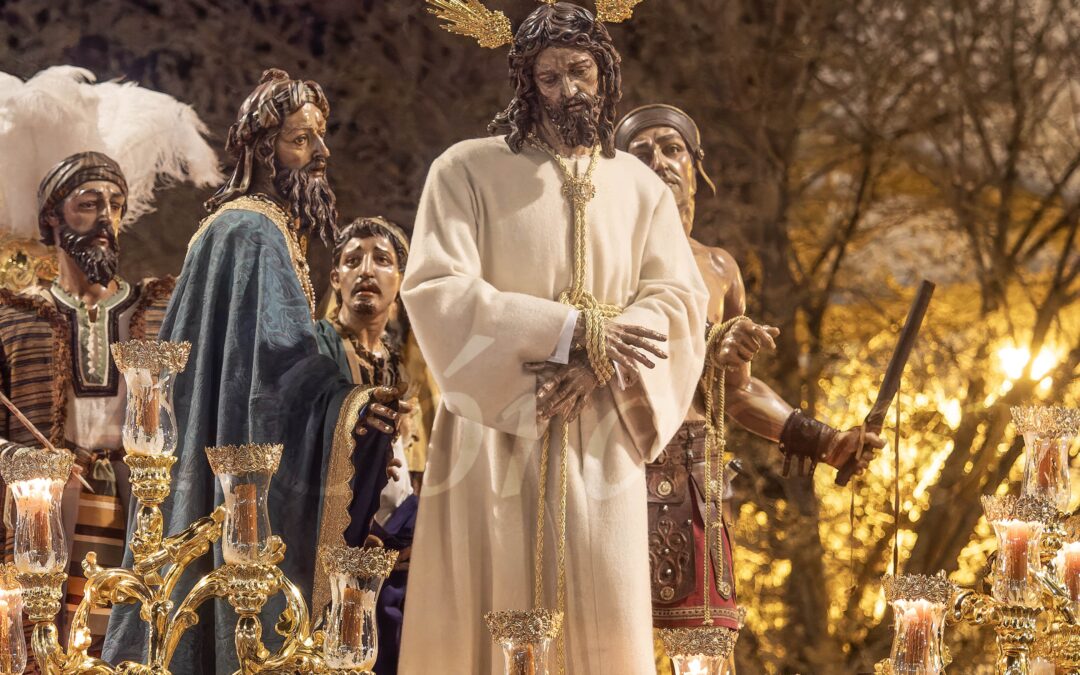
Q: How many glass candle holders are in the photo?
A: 11